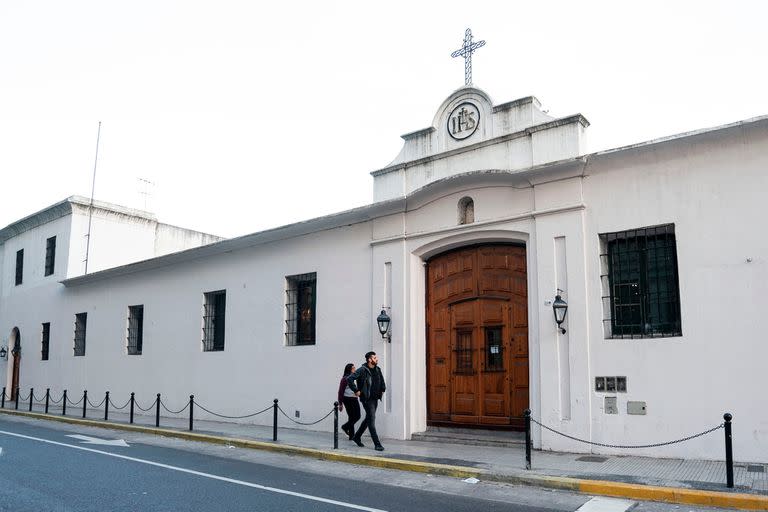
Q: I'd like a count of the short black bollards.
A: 14